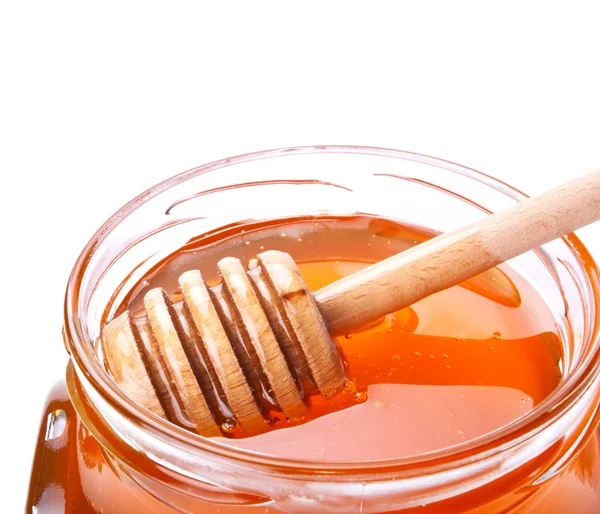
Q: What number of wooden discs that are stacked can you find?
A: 5